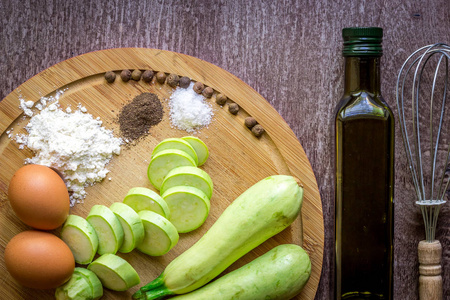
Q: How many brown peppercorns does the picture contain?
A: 13